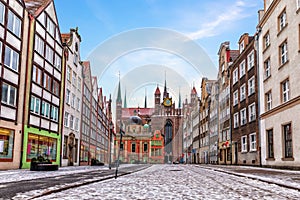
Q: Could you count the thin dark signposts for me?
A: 2